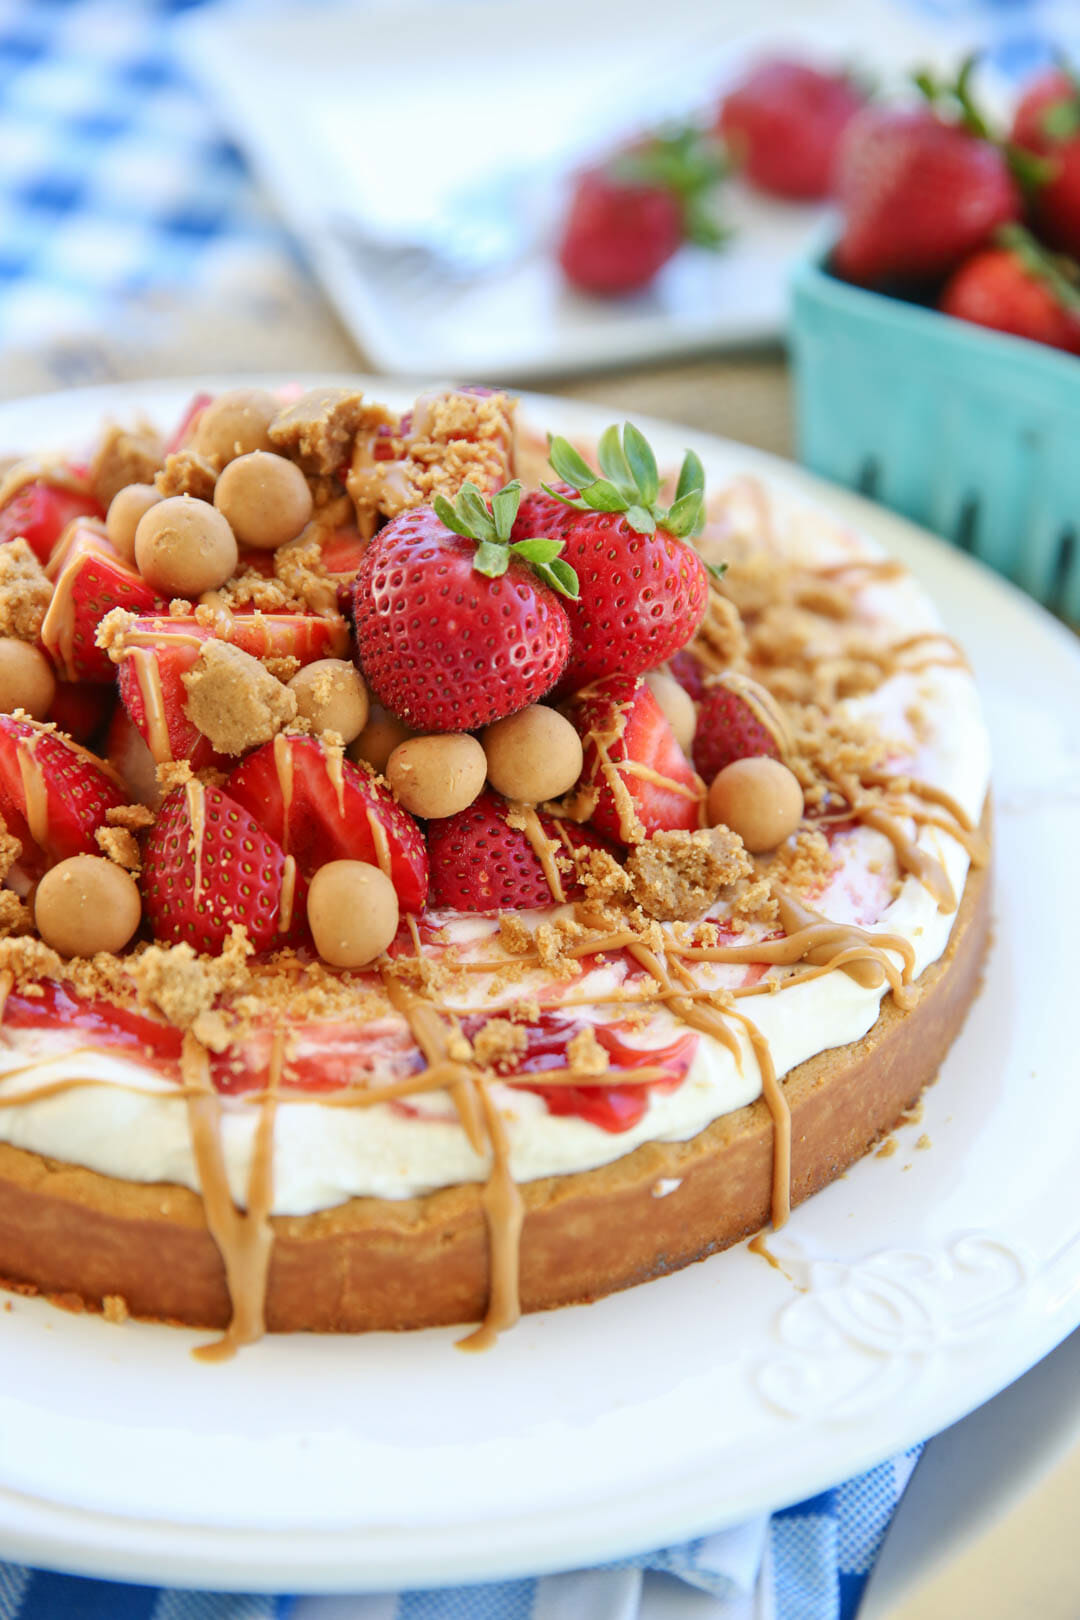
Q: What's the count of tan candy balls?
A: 13